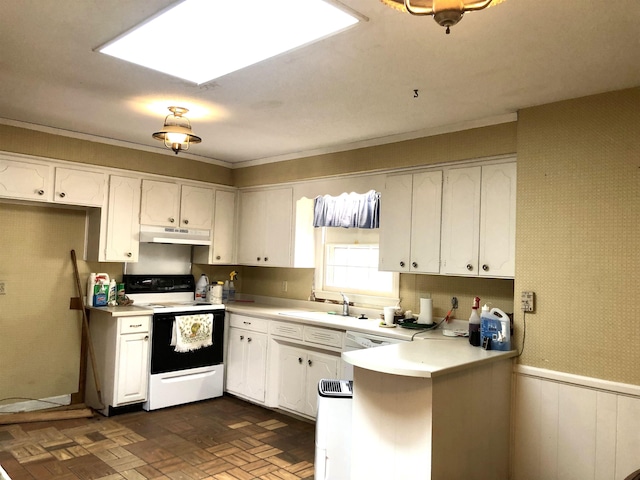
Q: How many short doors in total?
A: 4